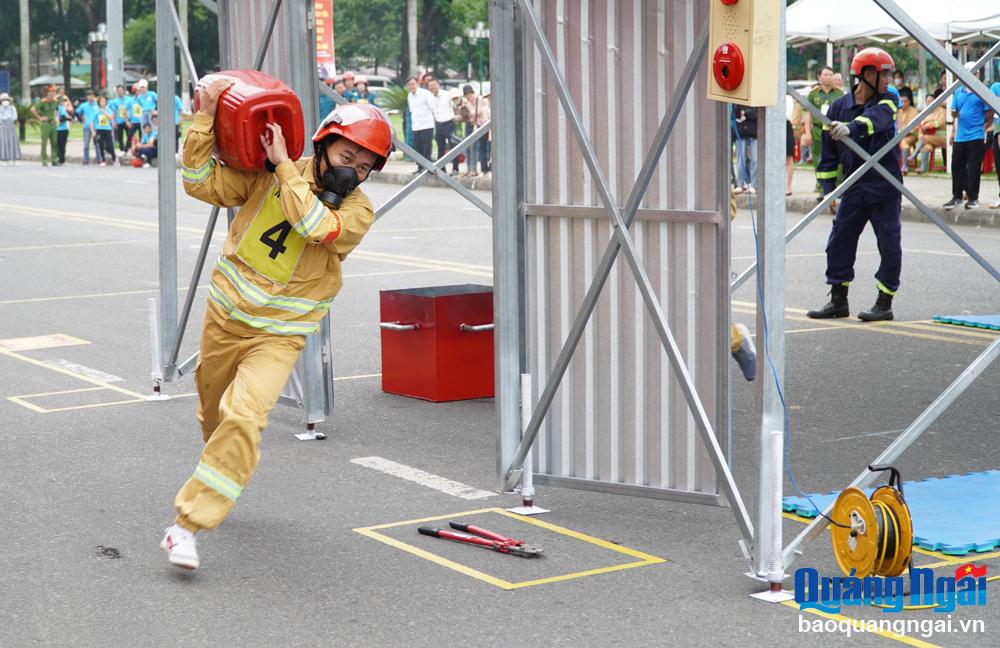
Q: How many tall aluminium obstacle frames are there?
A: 2